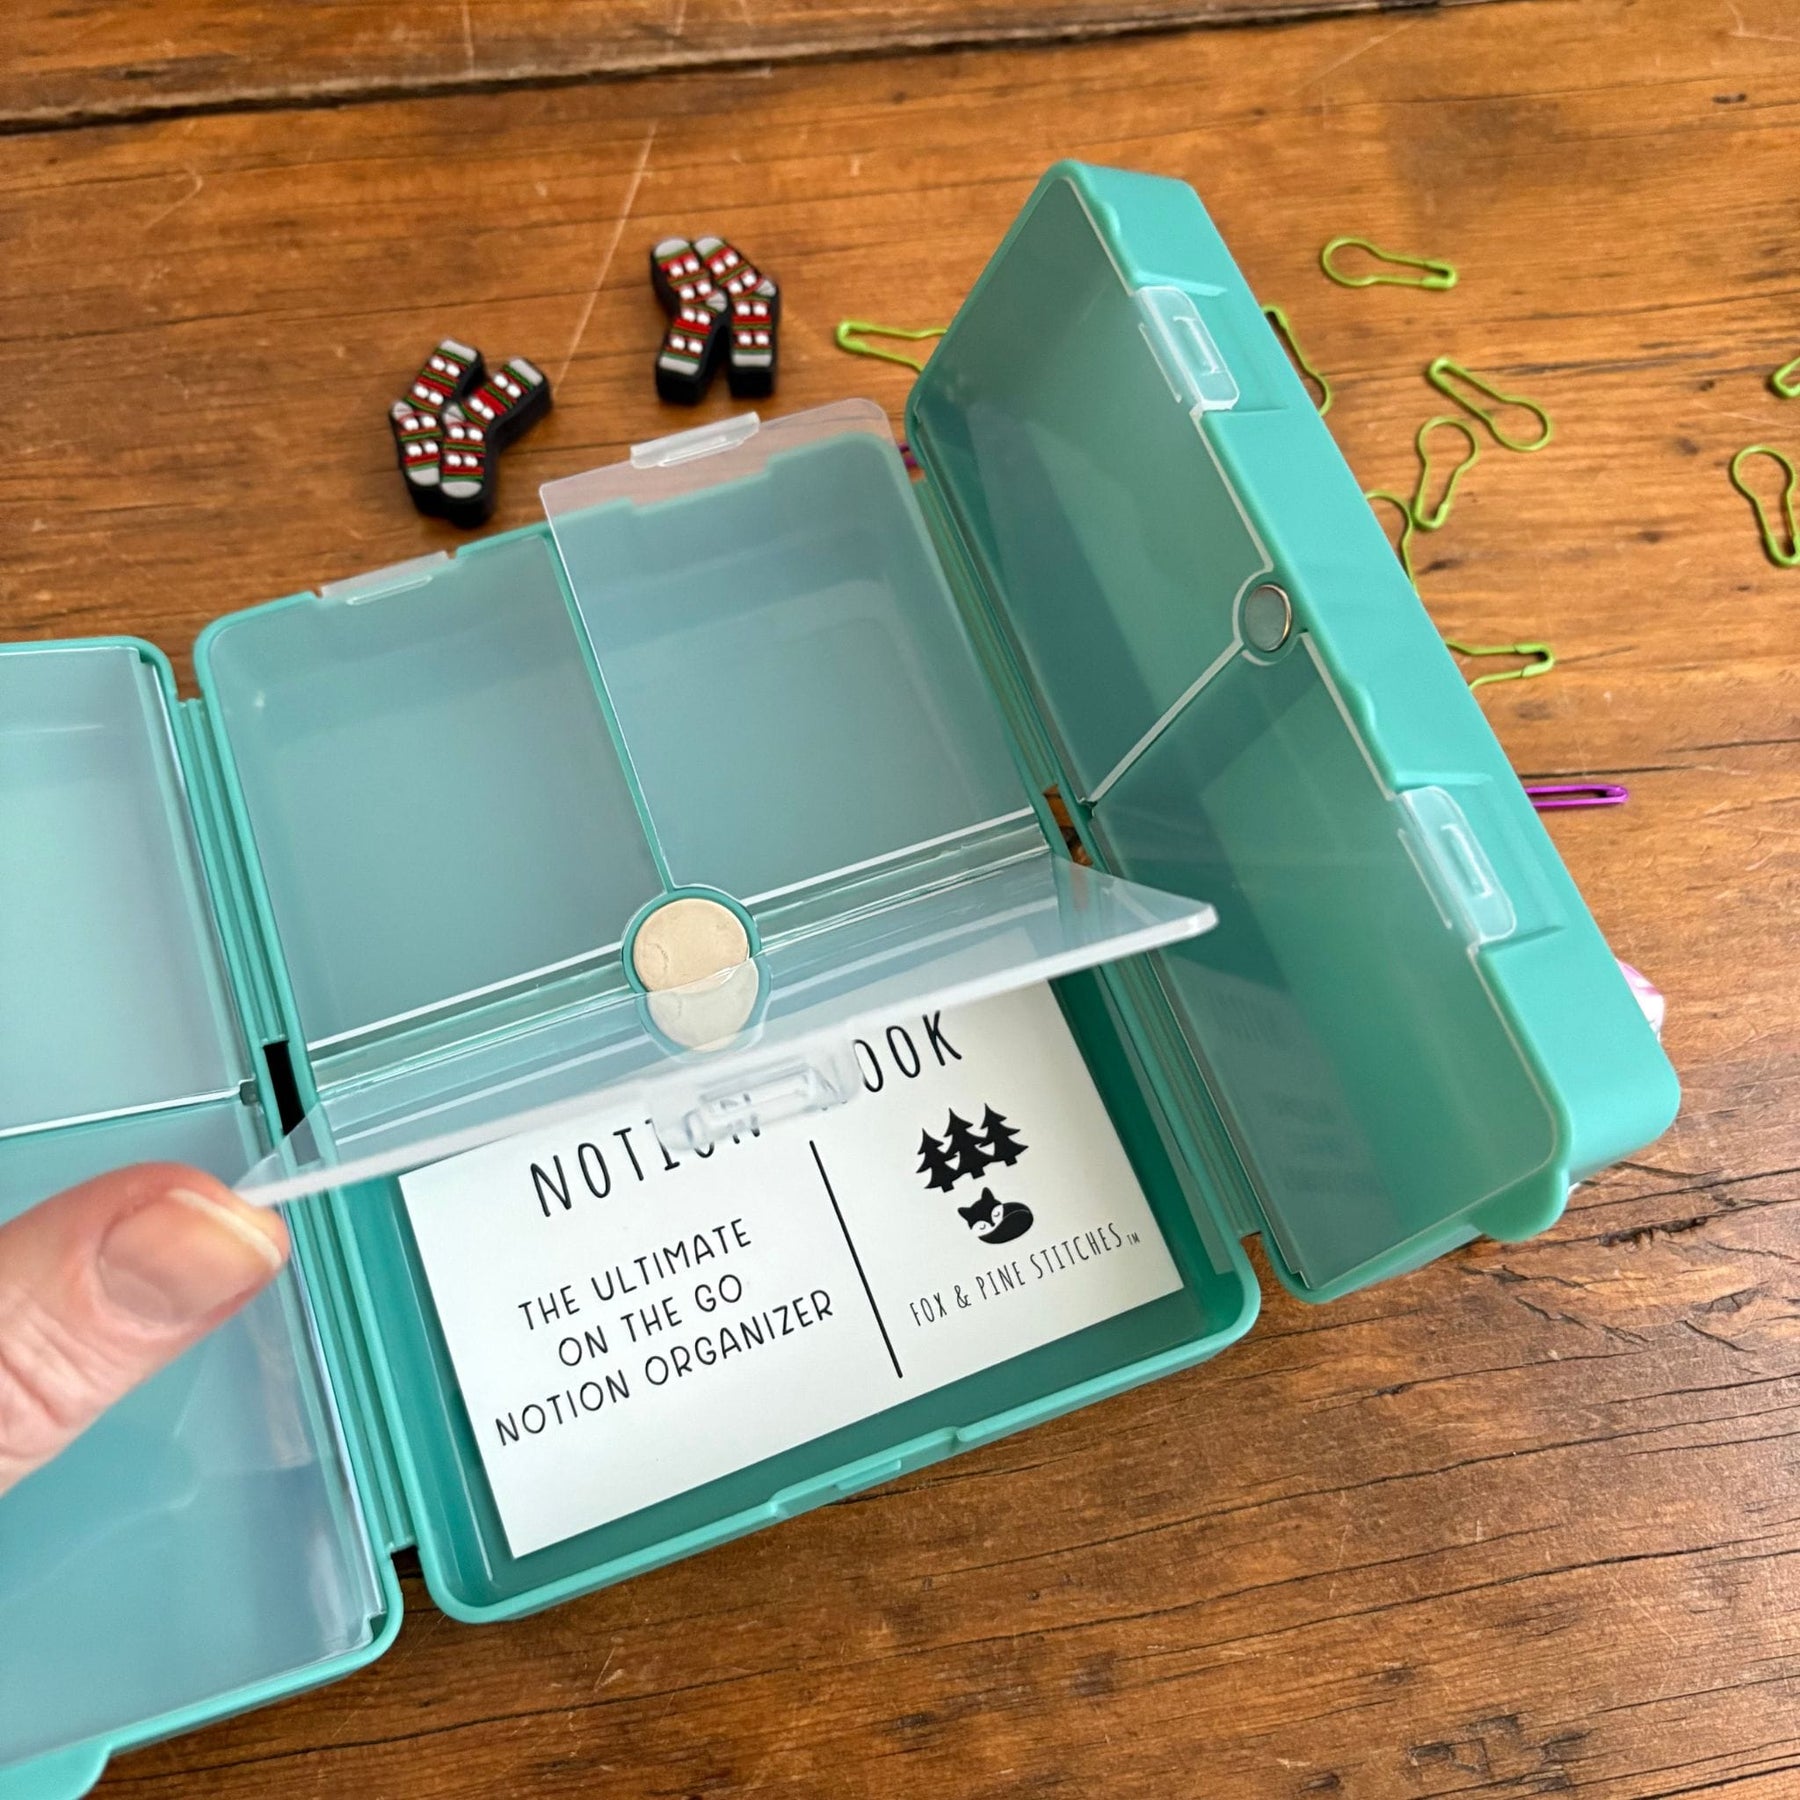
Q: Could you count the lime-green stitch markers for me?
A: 9